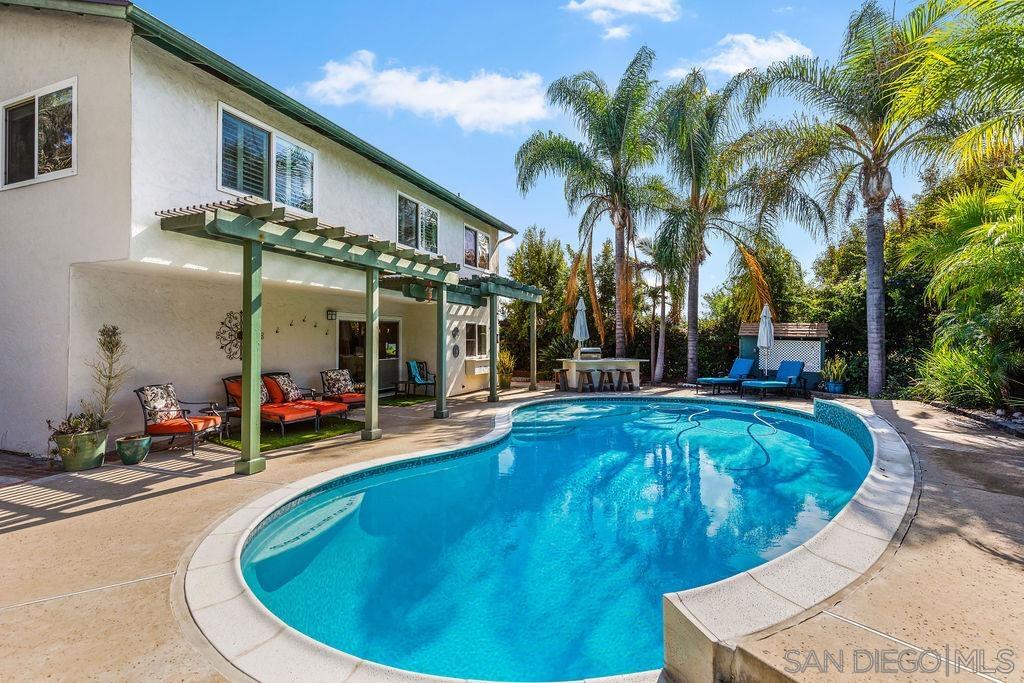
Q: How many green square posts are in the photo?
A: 5